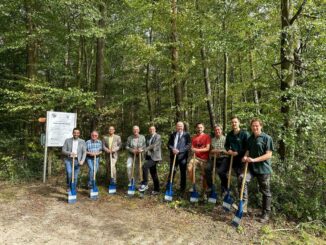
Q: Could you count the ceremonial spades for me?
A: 10